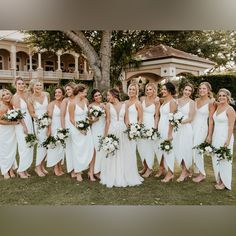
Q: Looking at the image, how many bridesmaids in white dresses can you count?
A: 13